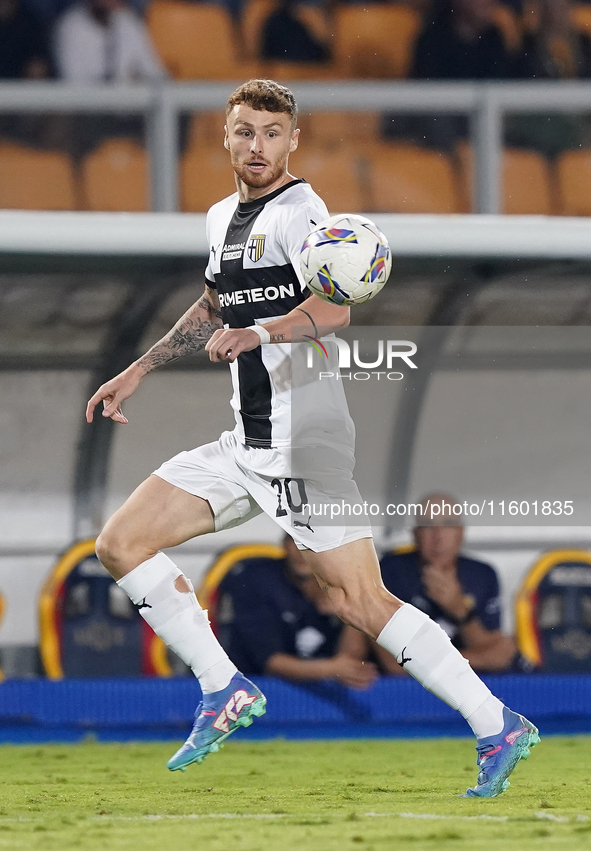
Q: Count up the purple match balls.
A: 0